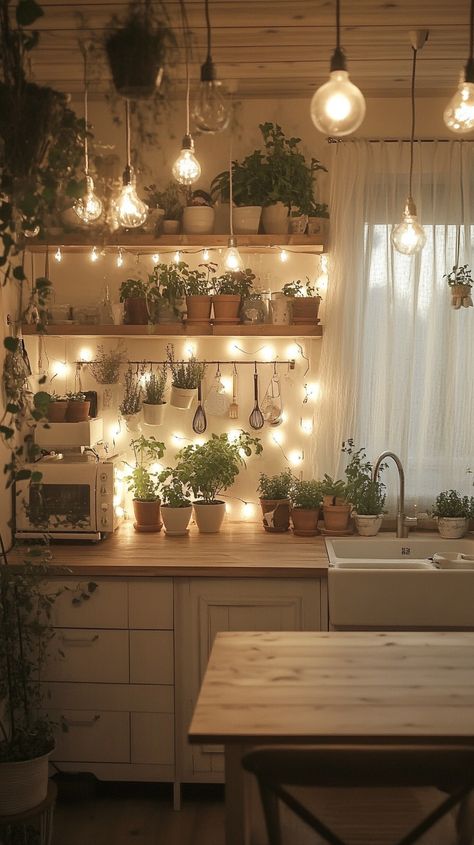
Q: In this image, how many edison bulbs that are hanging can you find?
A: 8